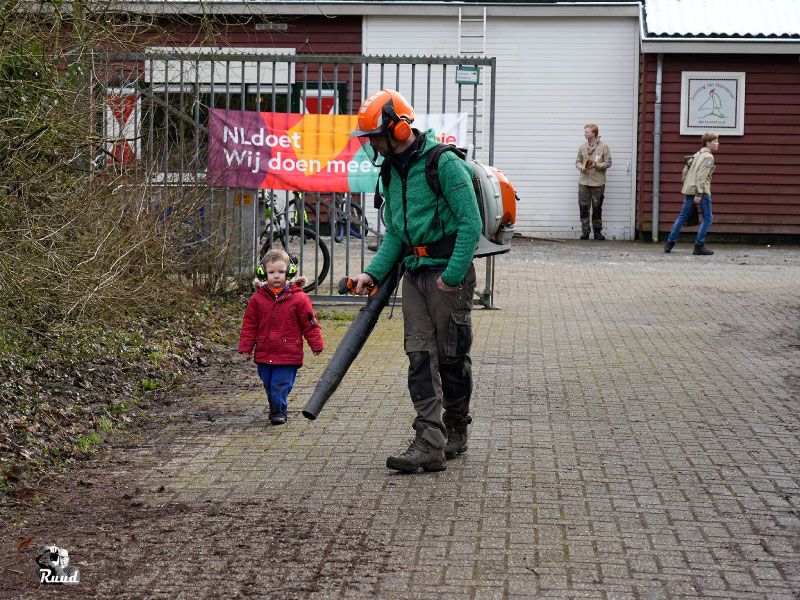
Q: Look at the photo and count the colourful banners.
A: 1